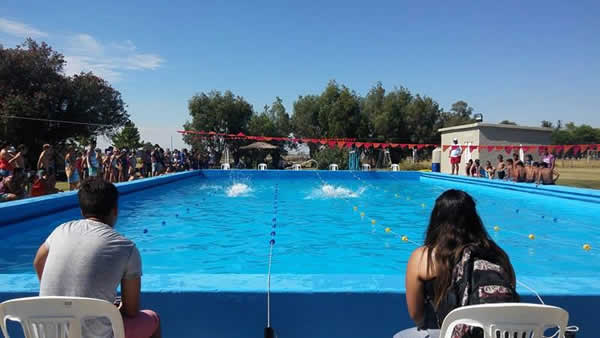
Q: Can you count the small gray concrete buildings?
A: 1